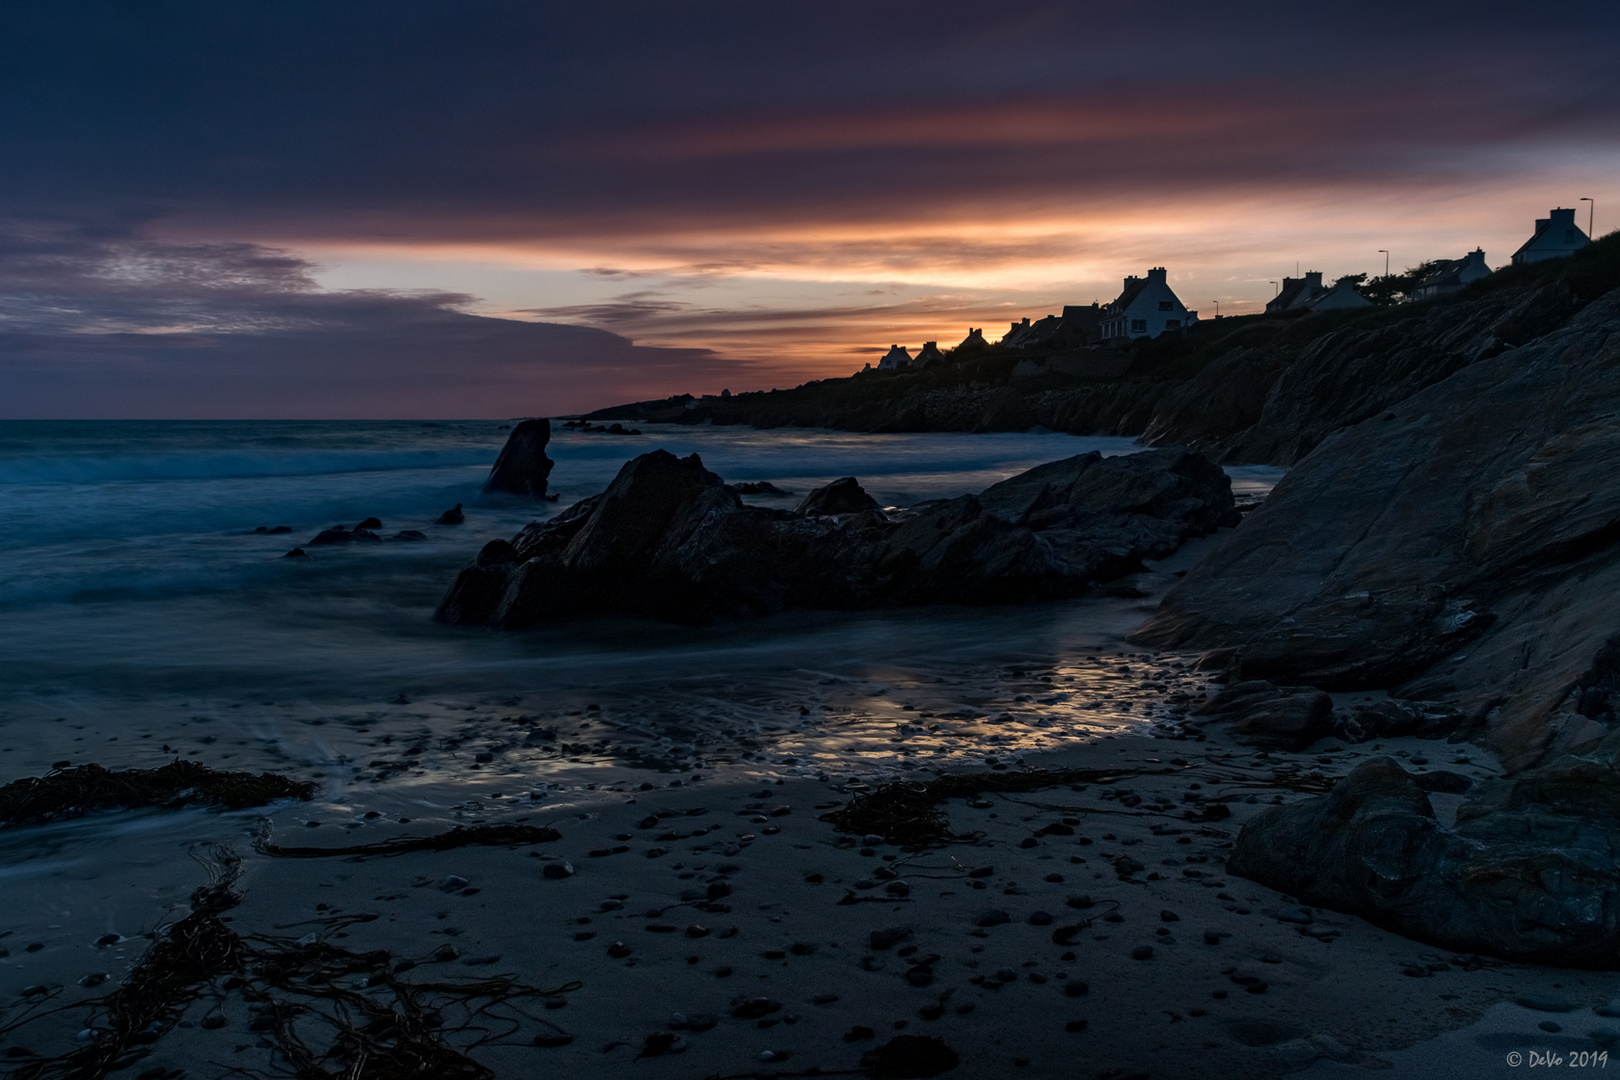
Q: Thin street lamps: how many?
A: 4